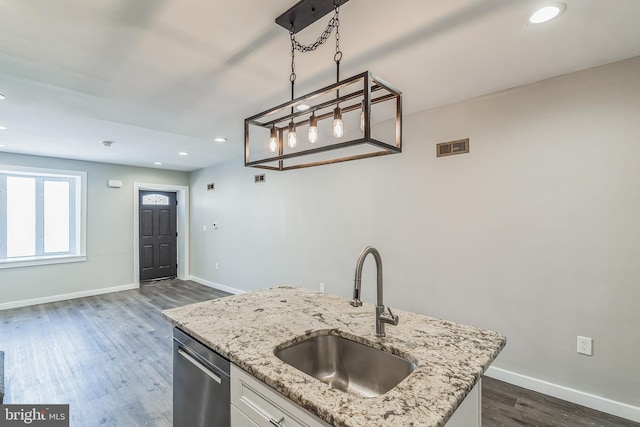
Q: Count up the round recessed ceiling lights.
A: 8